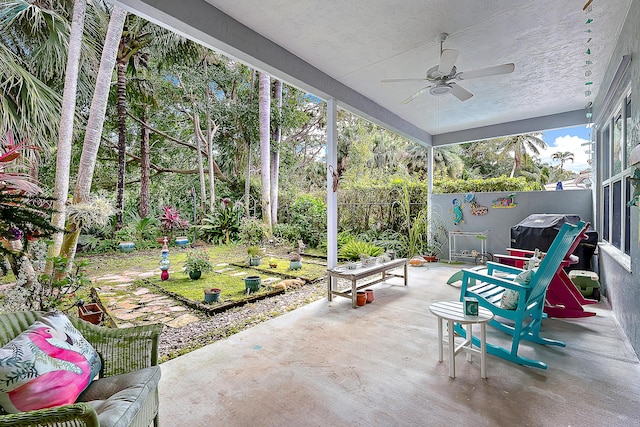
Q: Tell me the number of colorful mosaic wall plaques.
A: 3